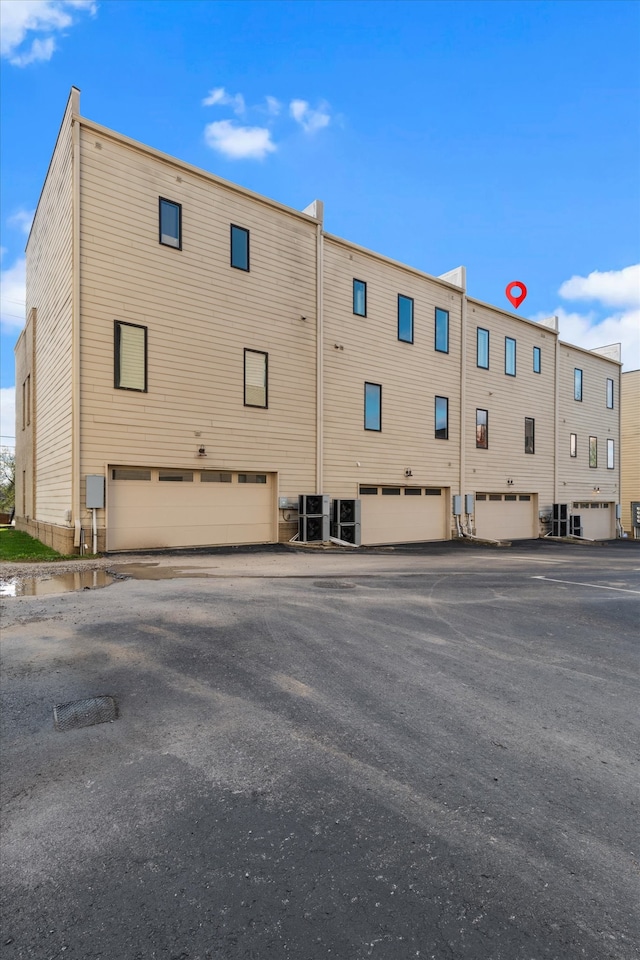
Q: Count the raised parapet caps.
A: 5